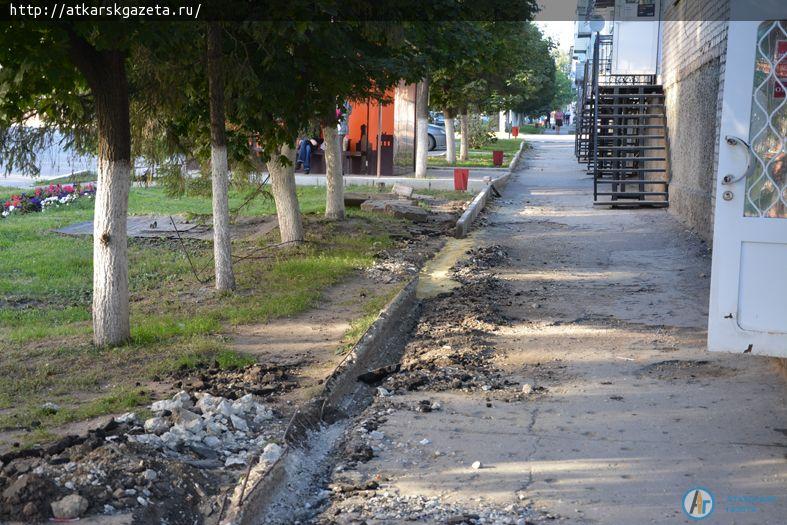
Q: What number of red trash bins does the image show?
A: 3